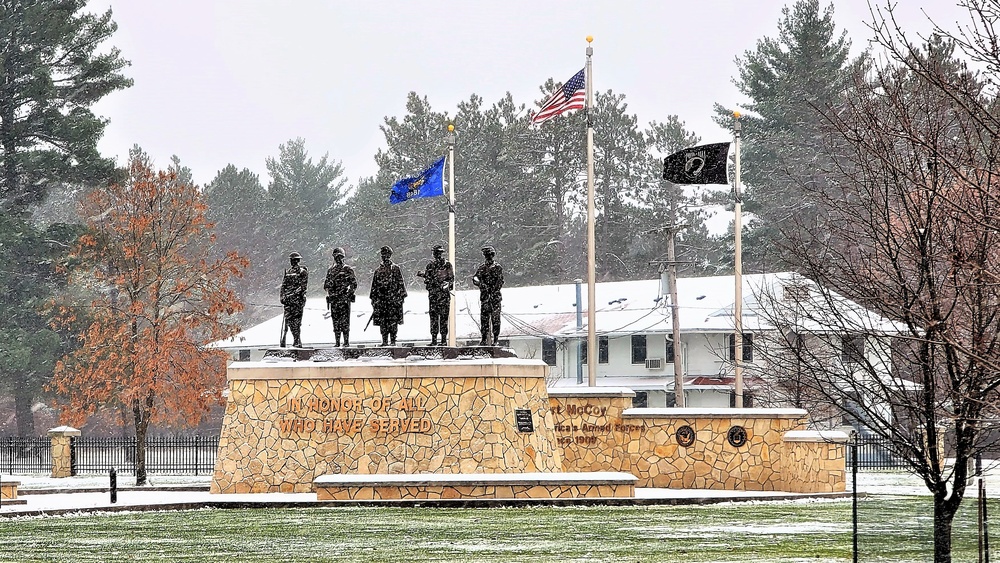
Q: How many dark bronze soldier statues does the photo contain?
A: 5